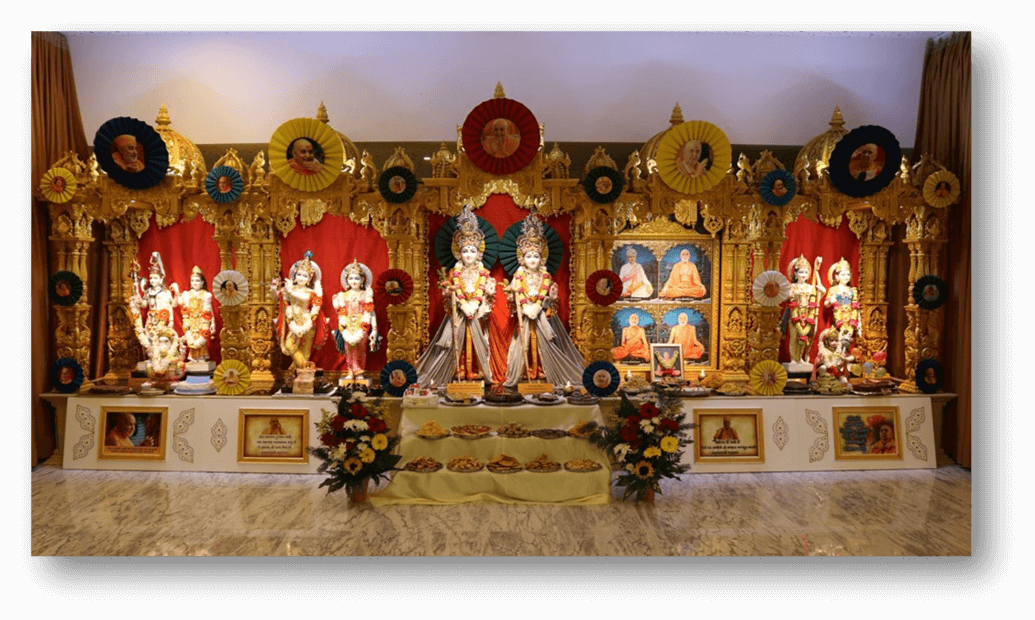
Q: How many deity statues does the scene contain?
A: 10